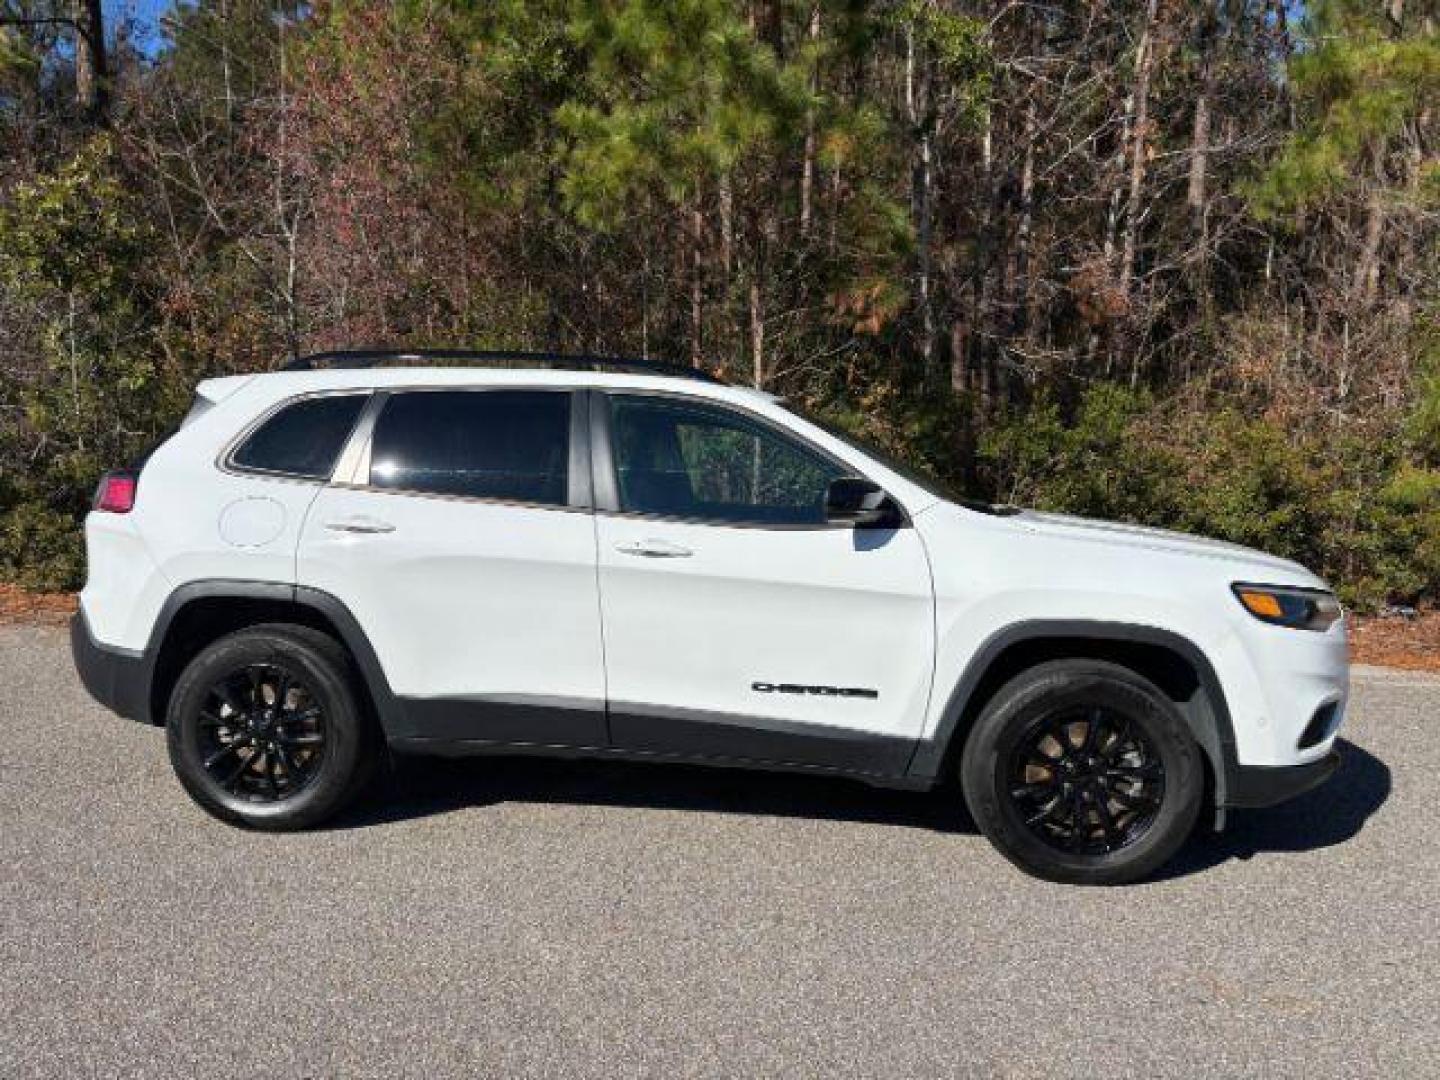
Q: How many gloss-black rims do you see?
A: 2